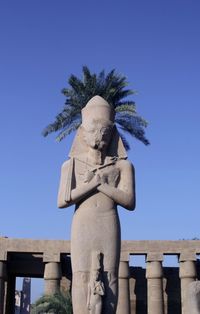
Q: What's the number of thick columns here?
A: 5